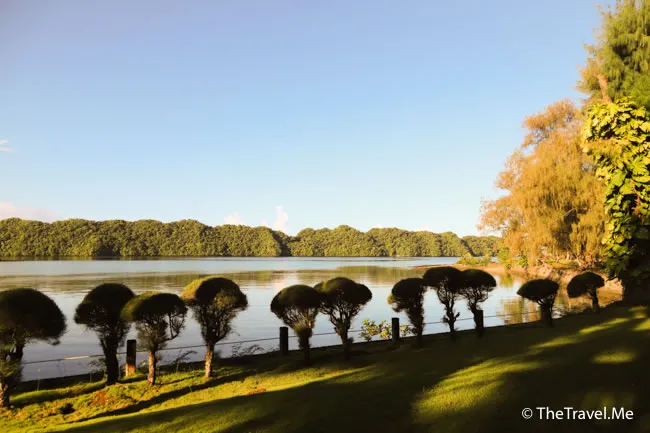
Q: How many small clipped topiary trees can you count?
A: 11